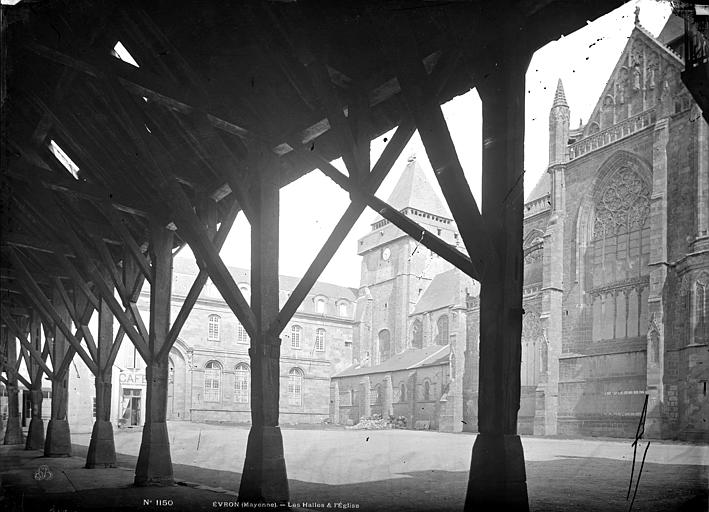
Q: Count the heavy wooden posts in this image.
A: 7